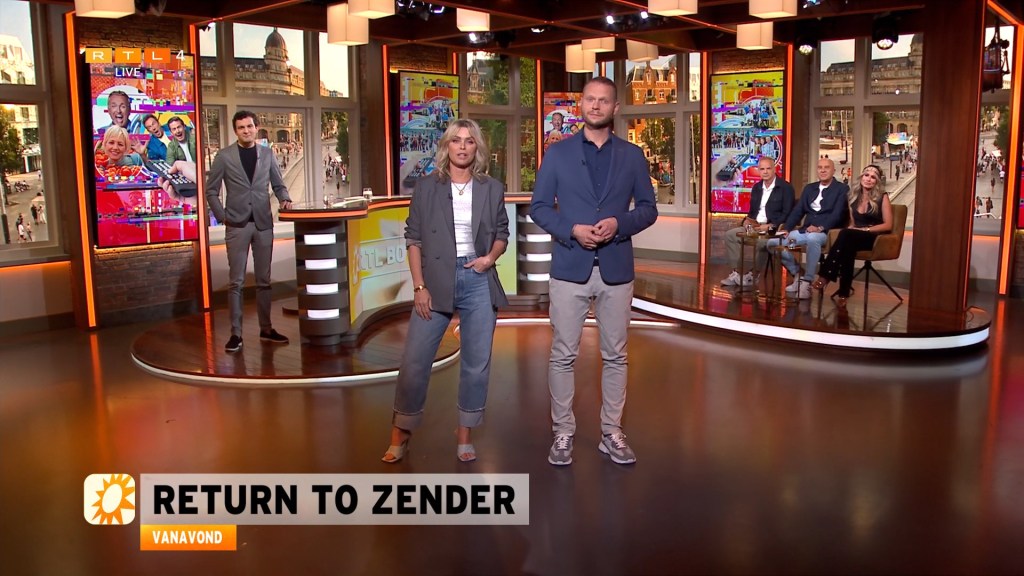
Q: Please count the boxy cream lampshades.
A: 10